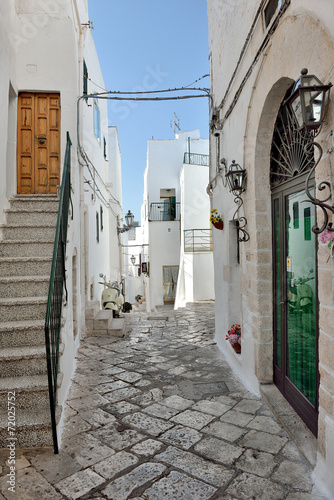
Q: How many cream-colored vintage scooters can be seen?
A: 1